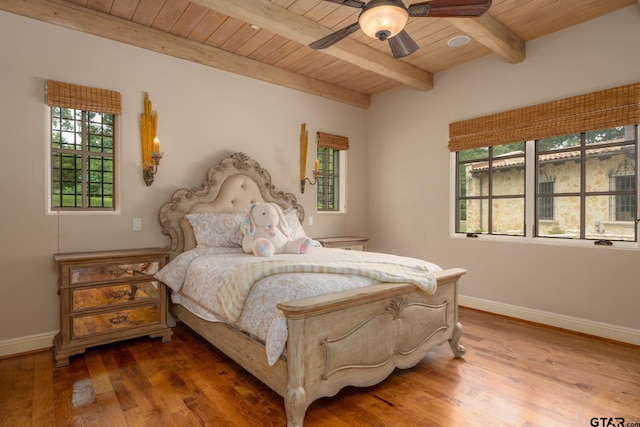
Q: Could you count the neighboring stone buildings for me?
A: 1